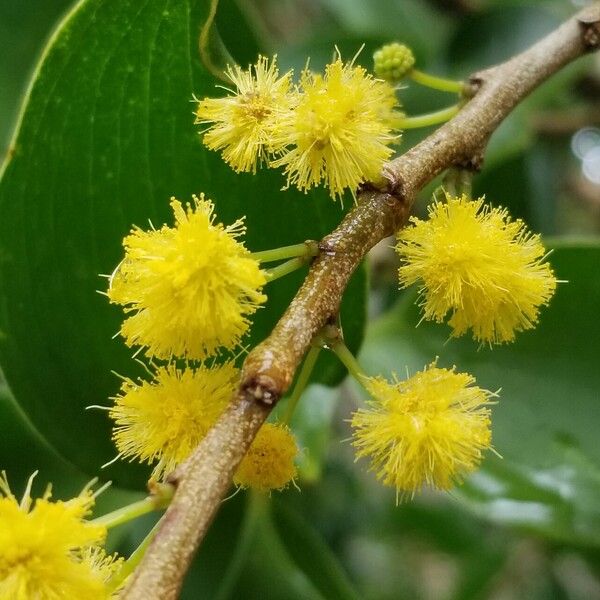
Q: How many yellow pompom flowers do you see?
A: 8